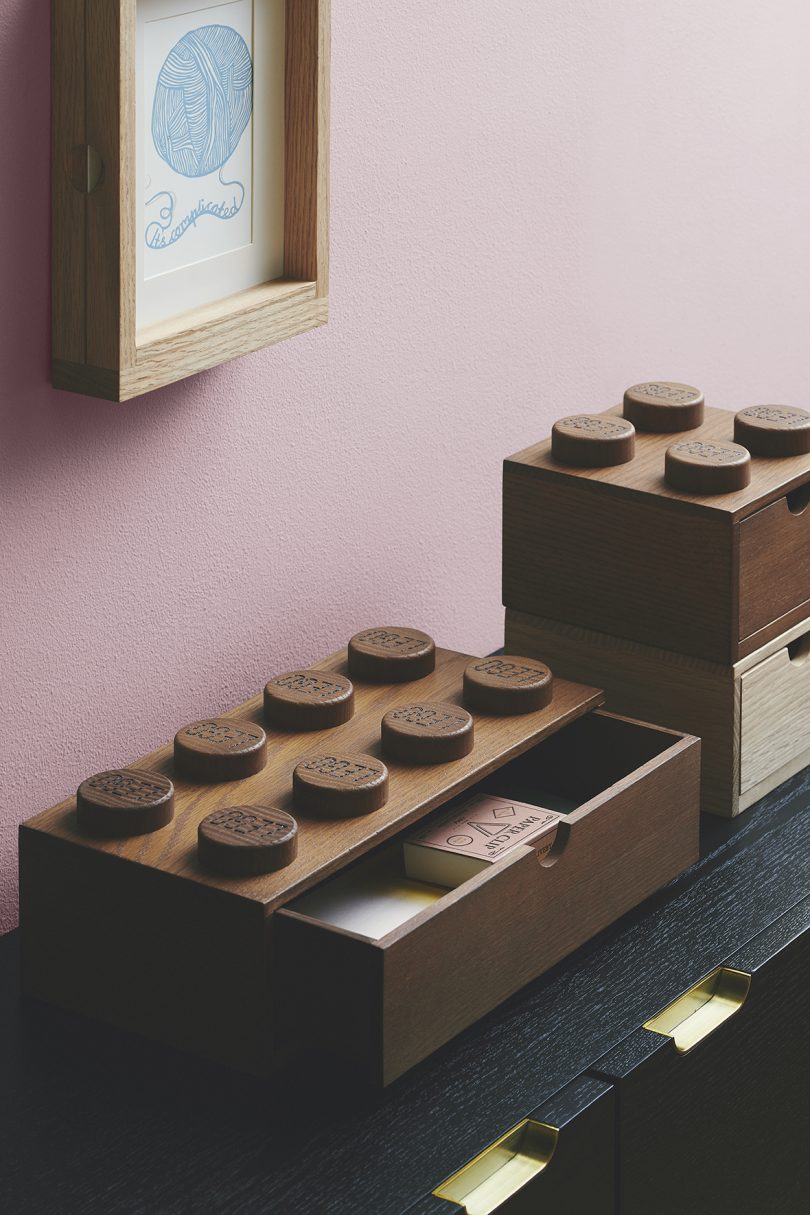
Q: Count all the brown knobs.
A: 12